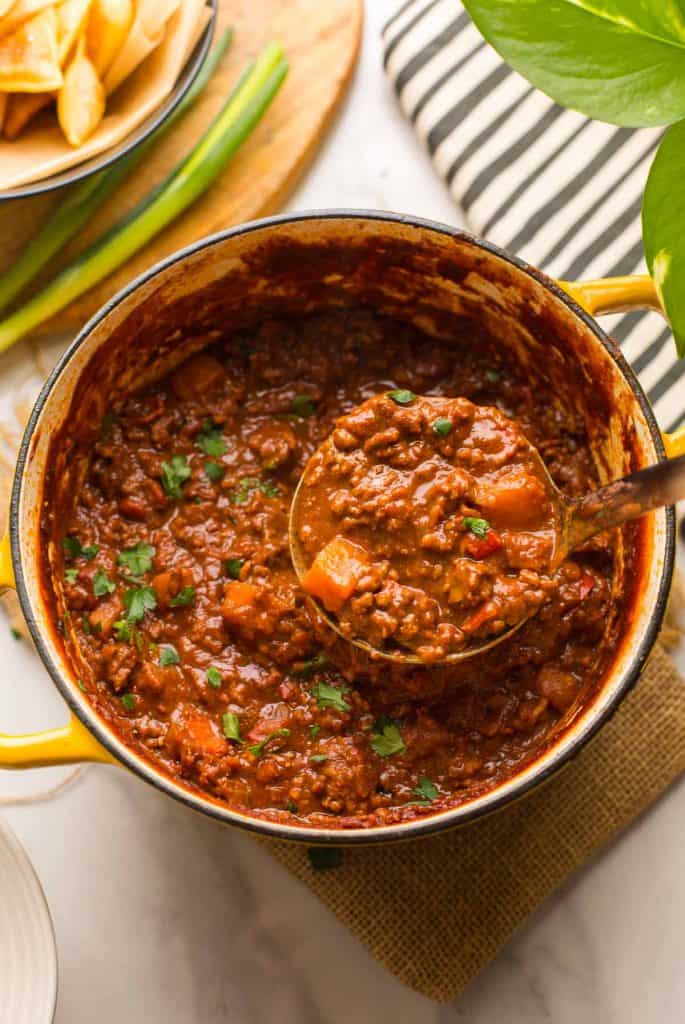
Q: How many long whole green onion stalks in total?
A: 2